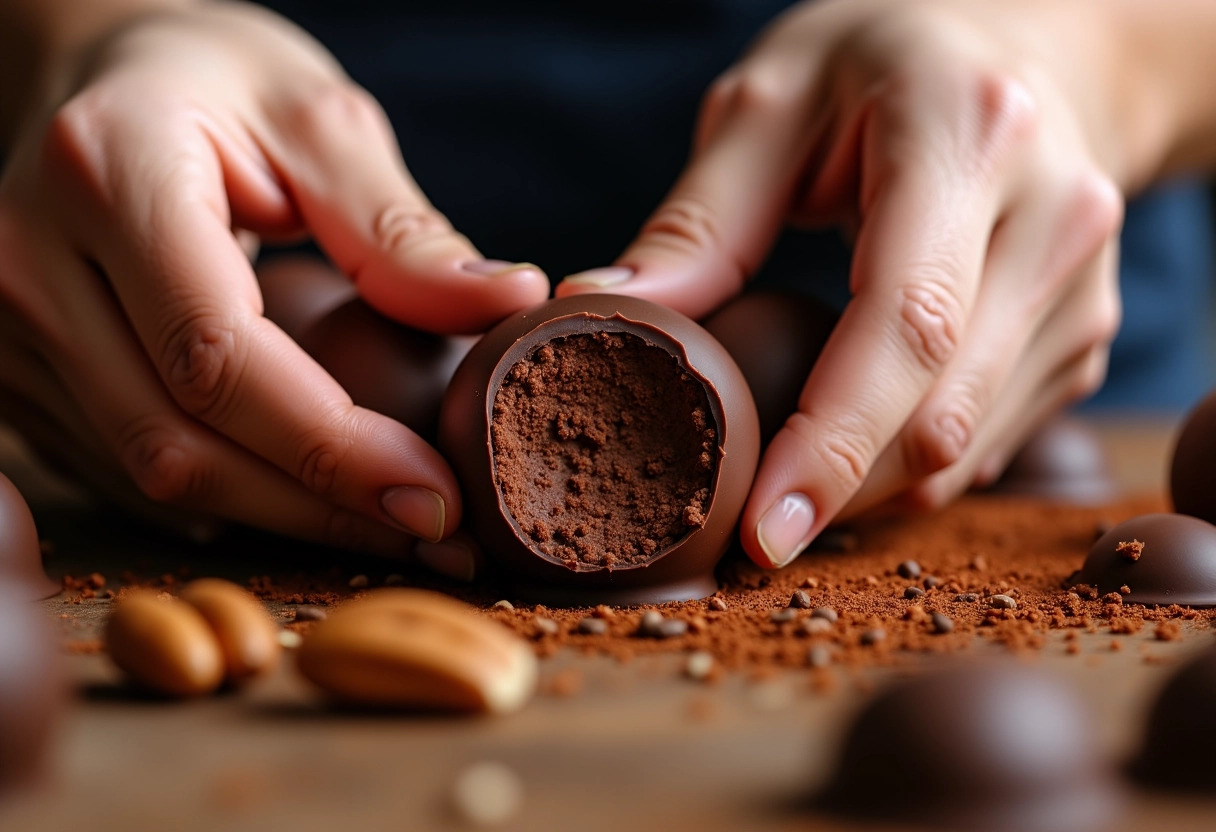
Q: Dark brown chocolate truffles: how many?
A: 11